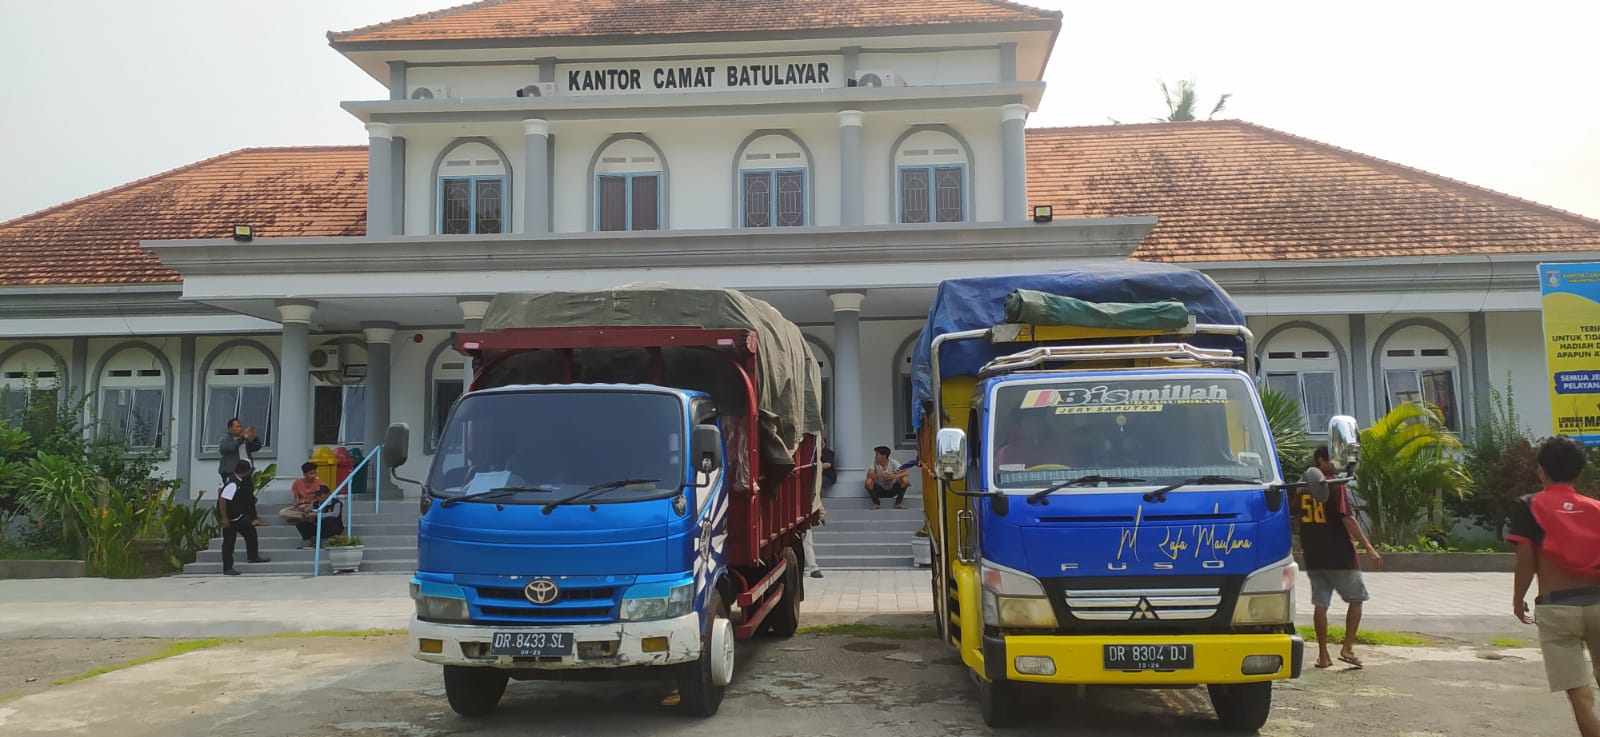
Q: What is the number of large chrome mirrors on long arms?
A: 2